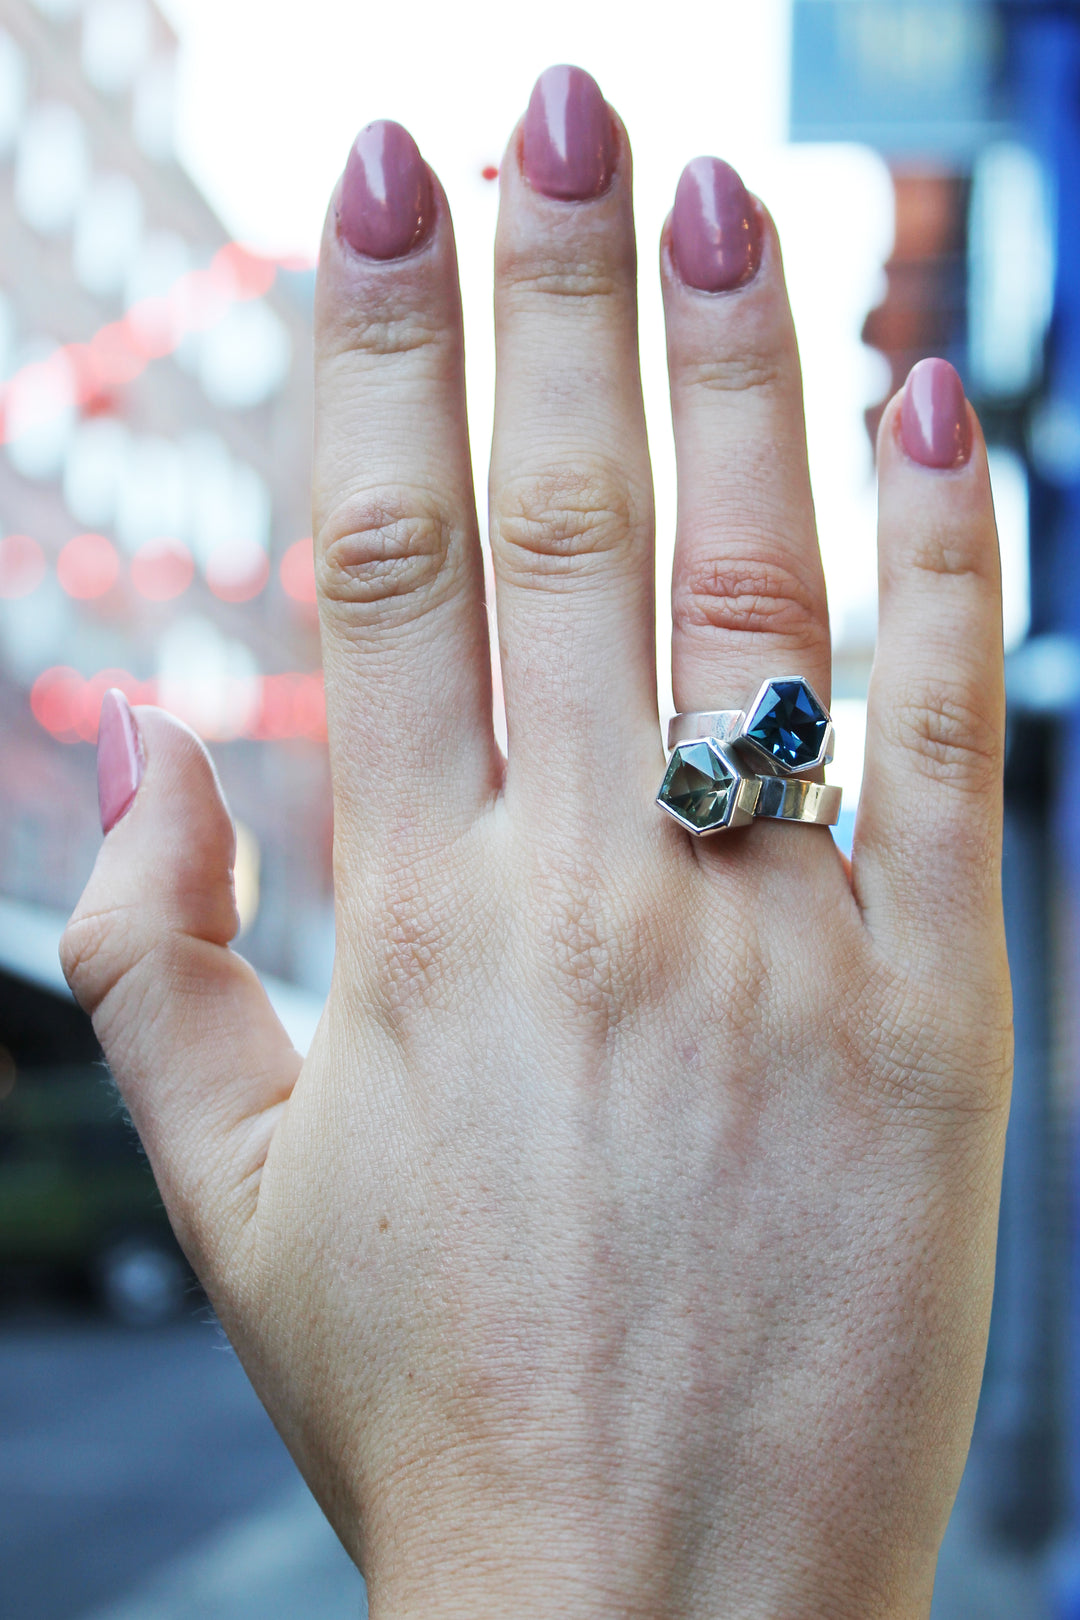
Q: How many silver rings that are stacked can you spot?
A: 2